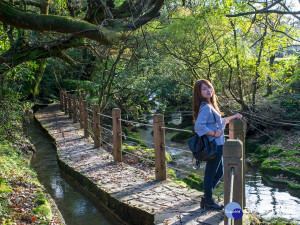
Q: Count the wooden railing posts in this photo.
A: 11